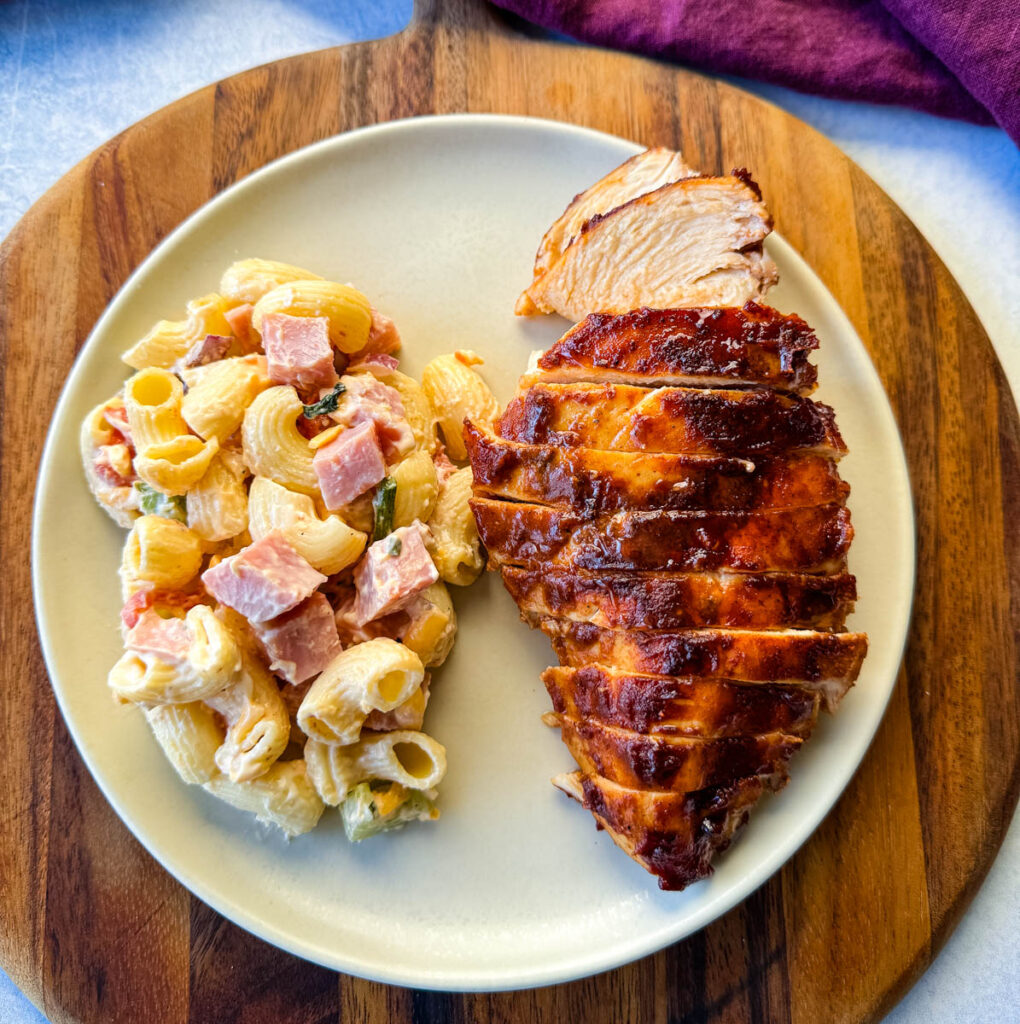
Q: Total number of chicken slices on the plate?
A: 11